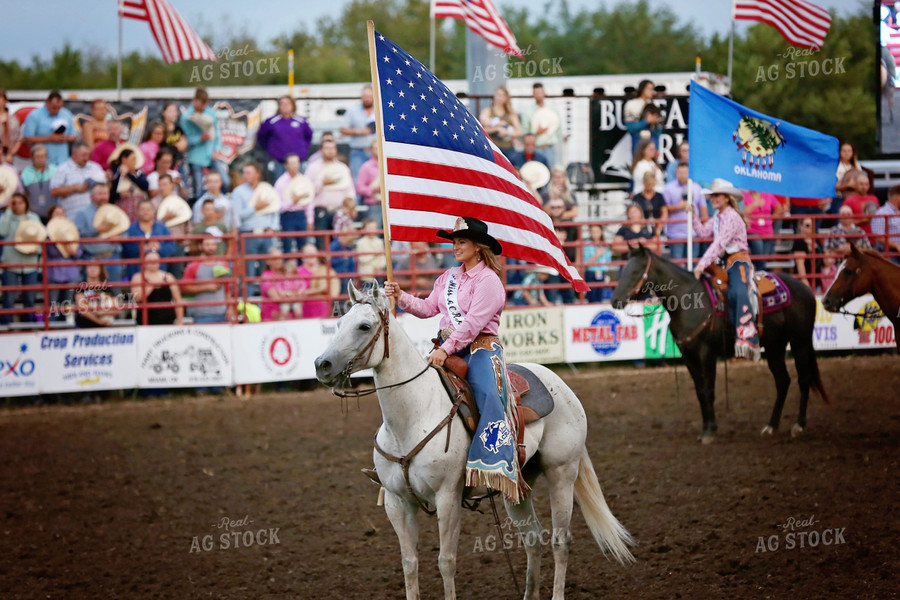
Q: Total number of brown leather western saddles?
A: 2